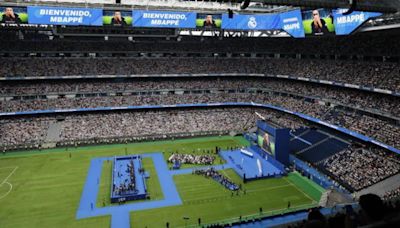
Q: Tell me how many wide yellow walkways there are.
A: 0